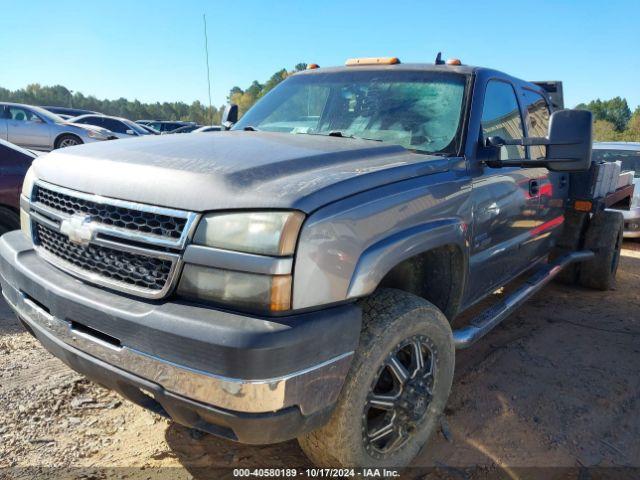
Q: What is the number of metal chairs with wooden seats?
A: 0